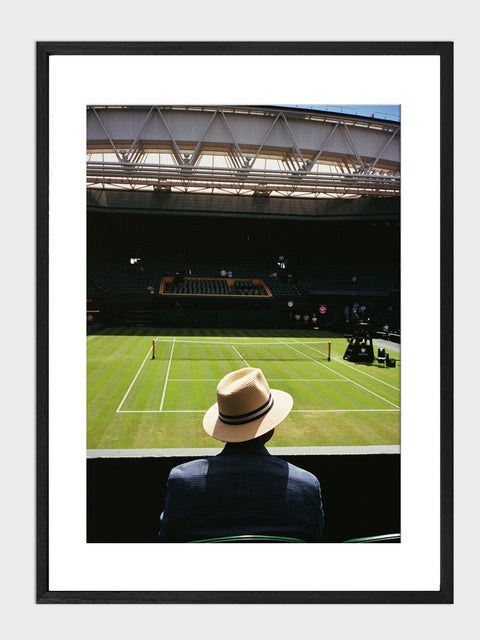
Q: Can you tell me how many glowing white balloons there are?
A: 0